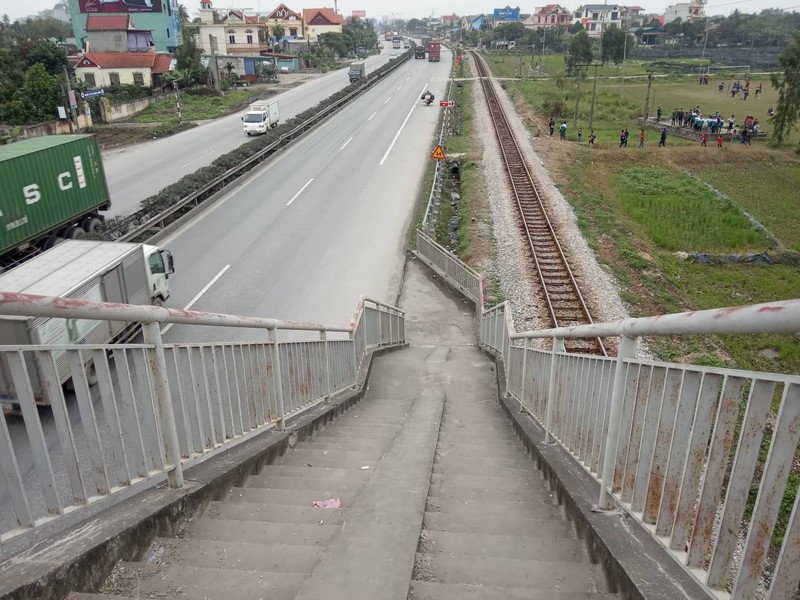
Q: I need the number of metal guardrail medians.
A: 1